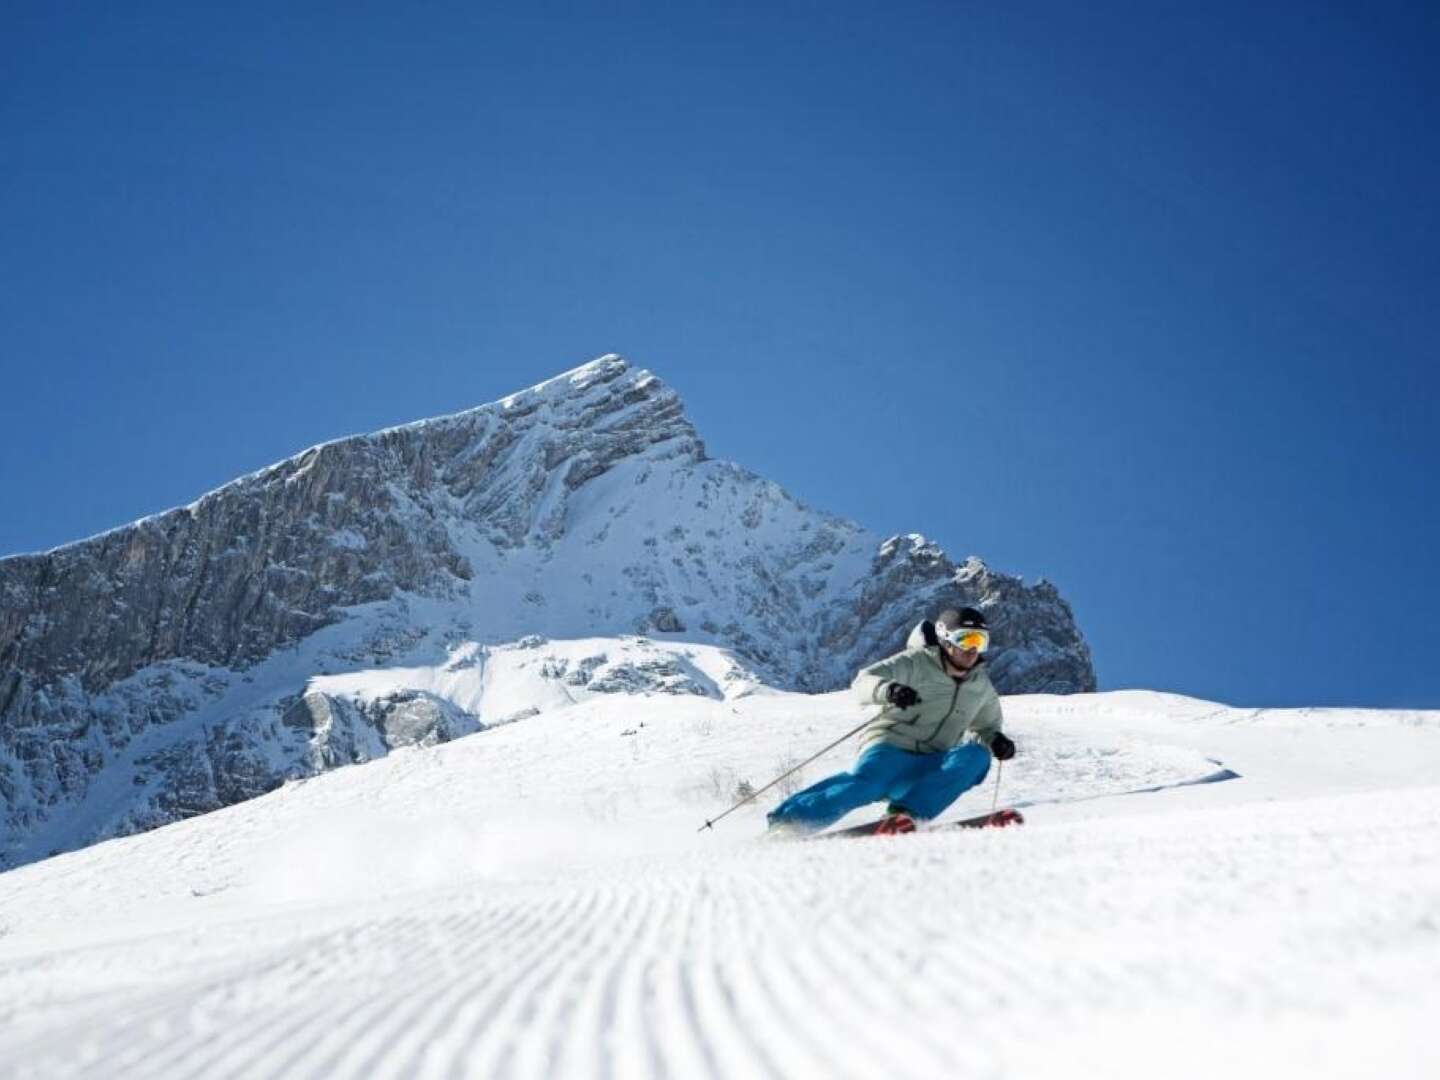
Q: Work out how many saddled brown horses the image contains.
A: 0